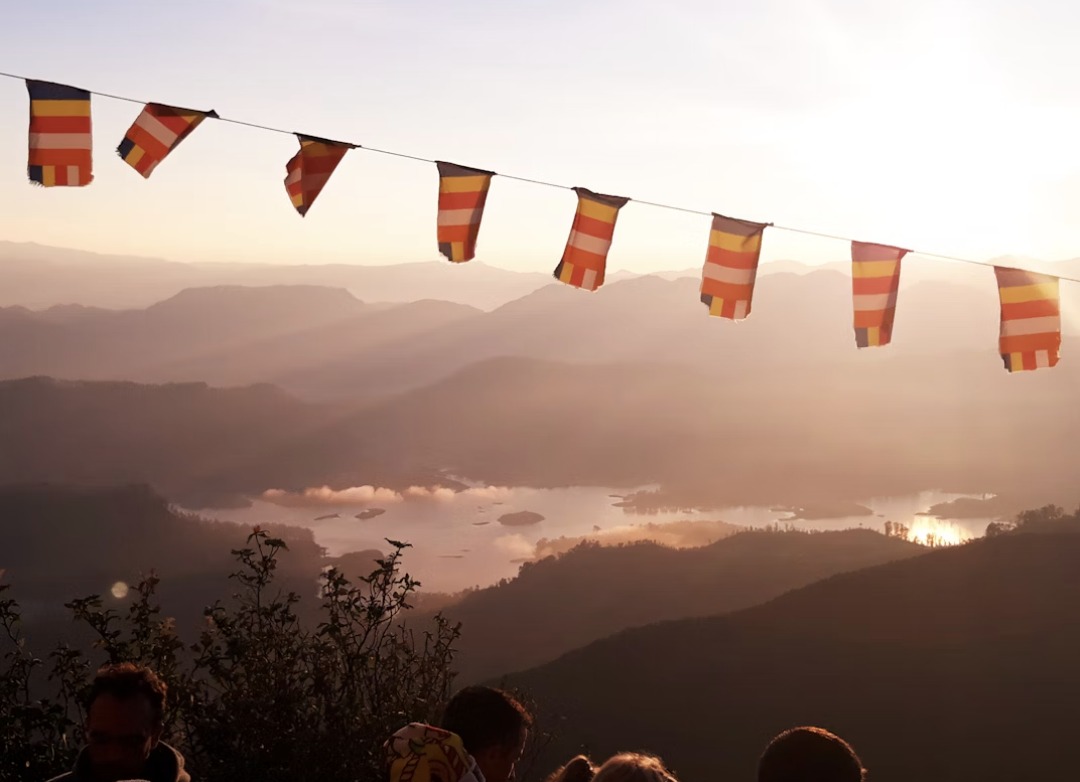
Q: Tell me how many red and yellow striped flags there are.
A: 8